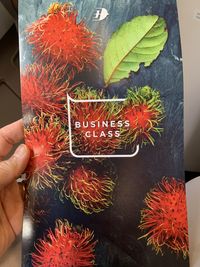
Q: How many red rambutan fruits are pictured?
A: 8